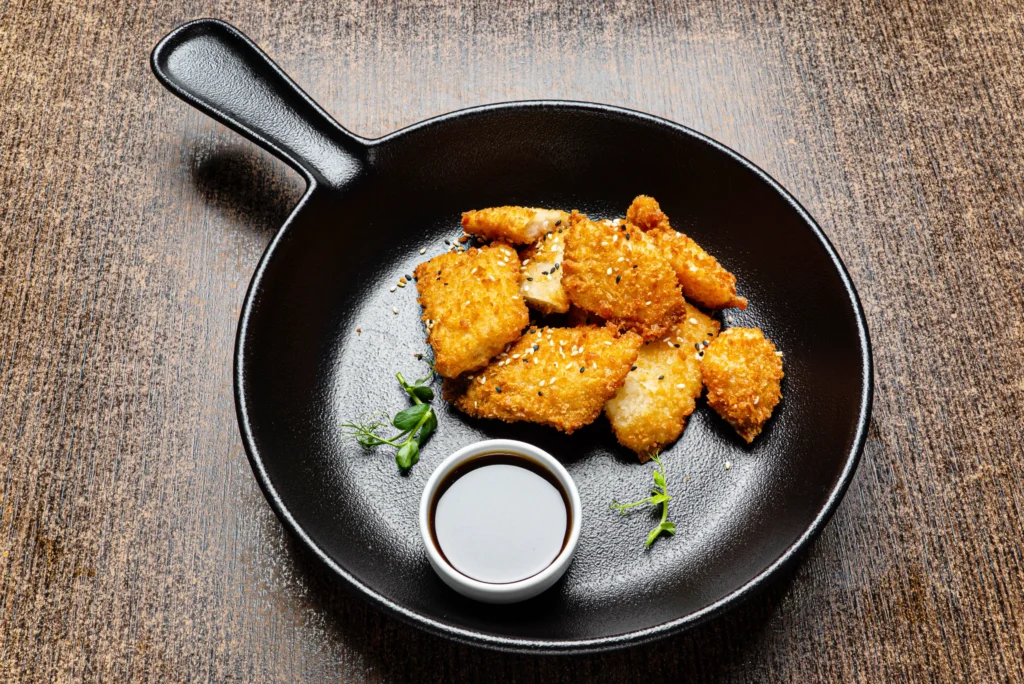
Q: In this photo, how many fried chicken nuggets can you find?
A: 8